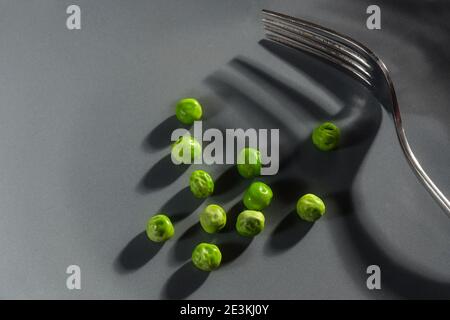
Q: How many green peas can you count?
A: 11